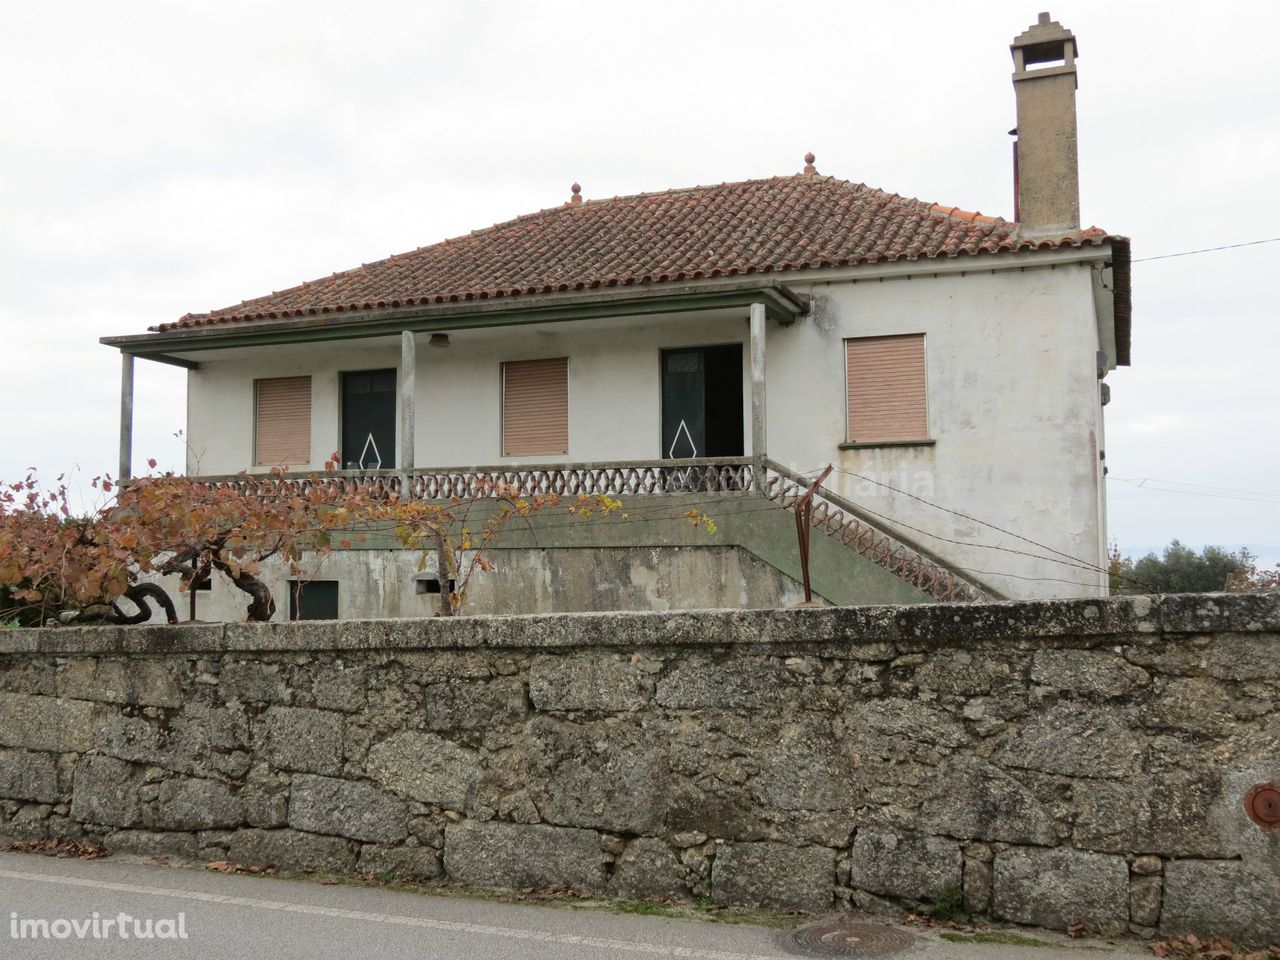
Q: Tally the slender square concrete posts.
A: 3